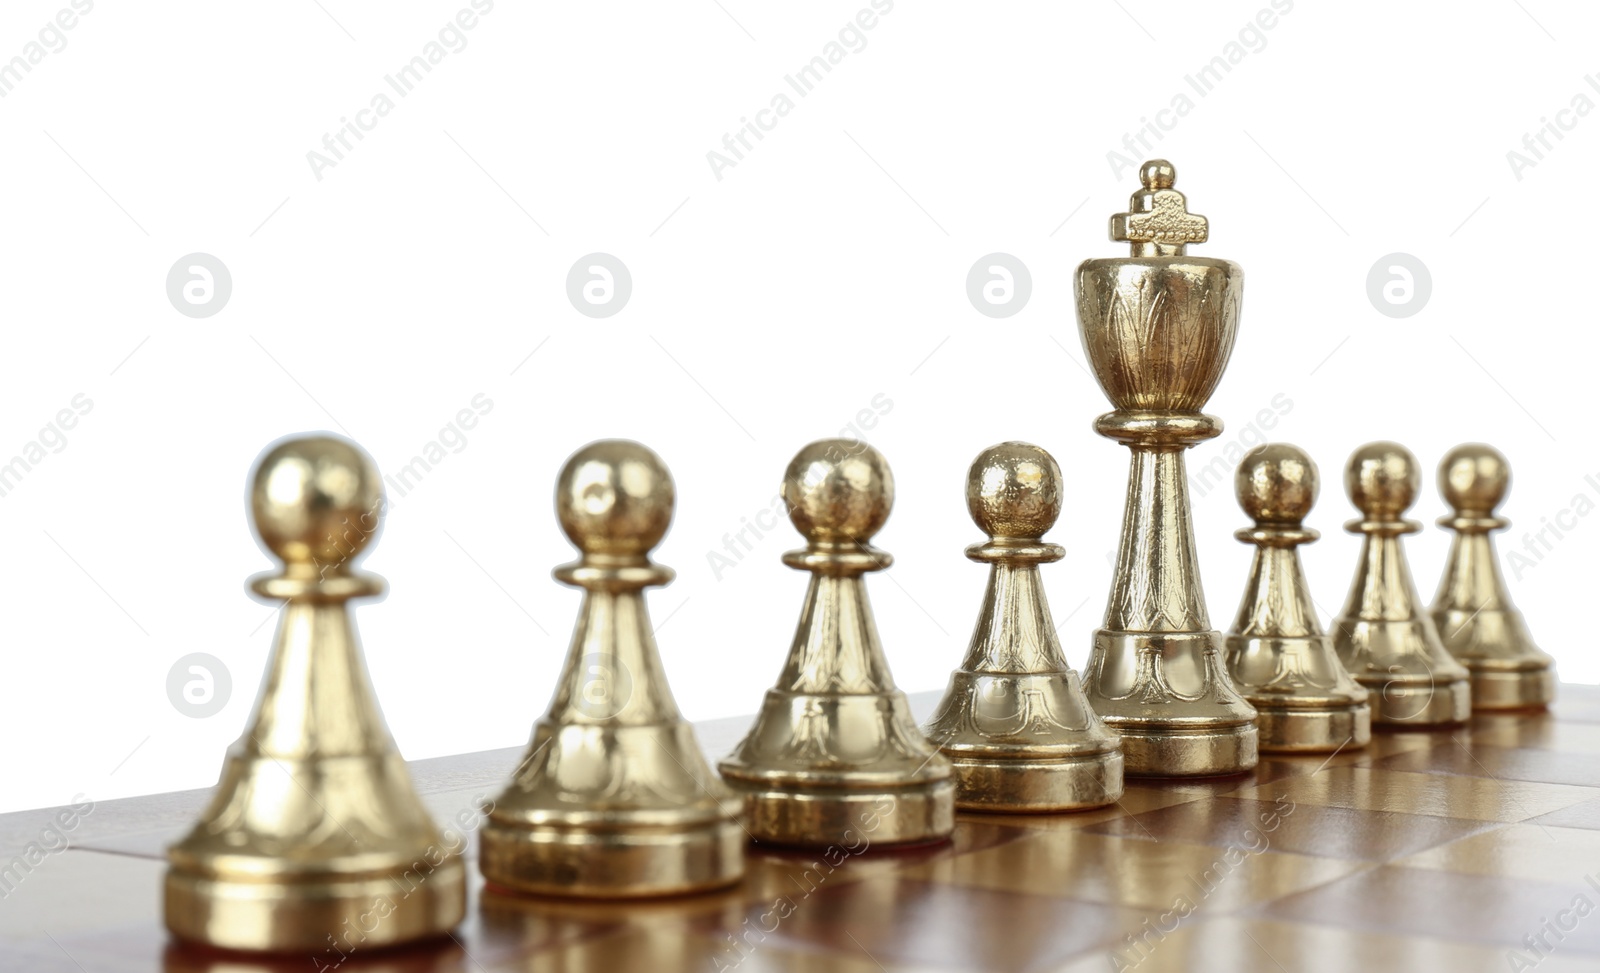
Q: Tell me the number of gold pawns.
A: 7